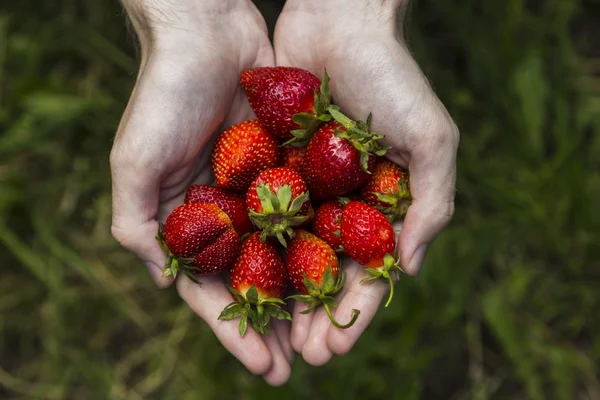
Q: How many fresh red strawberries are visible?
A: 12